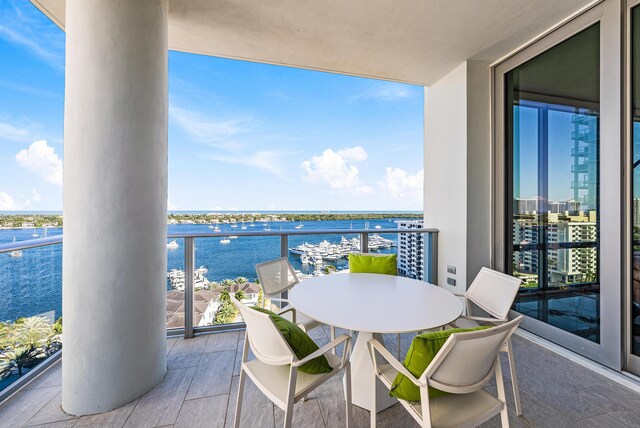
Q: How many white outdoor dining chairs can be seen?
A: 5